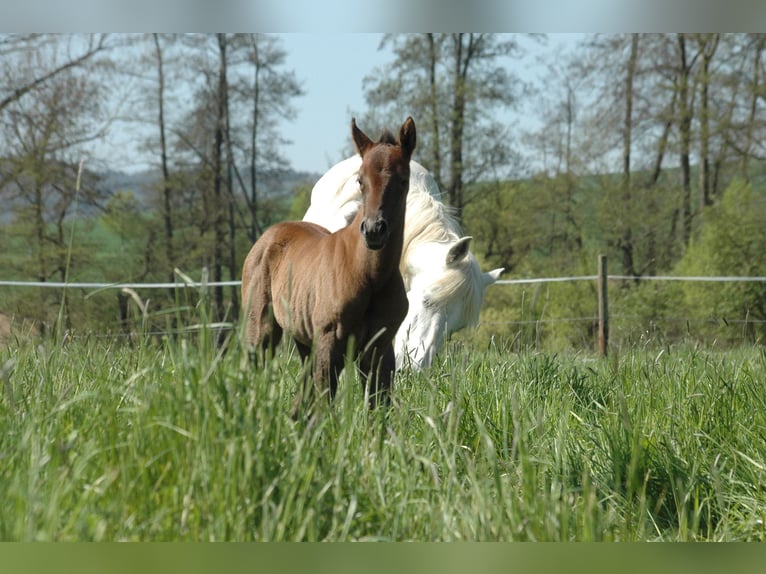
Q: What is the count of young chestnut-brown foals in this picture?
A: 1